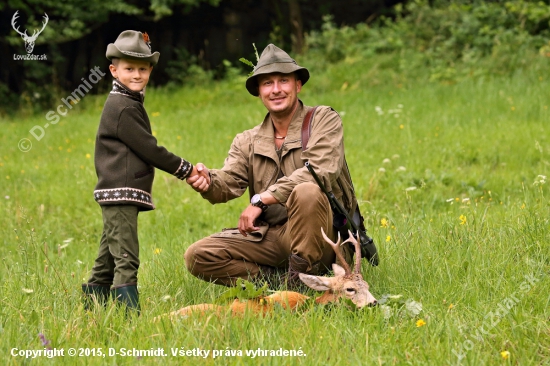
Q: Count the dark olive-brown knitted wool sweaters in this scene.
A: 1